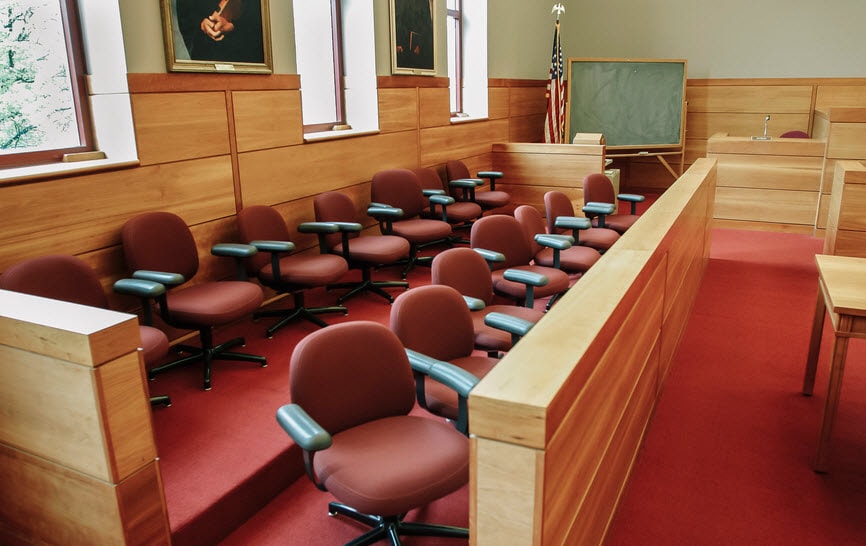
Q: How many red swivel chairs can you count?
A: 14